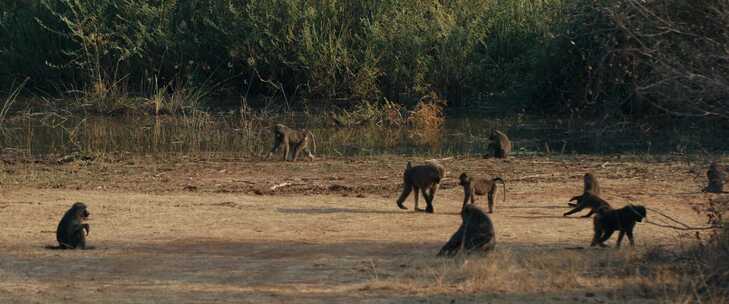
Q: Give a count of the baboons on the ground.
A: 10